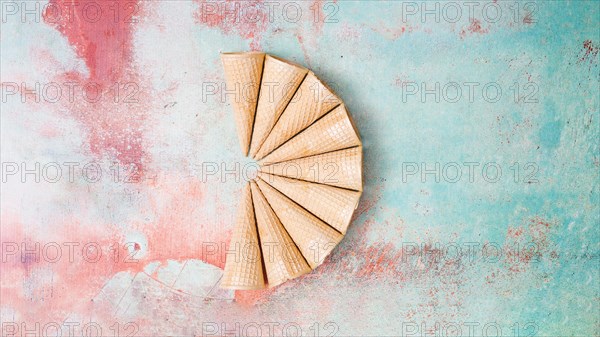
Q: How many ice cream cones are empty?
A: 9